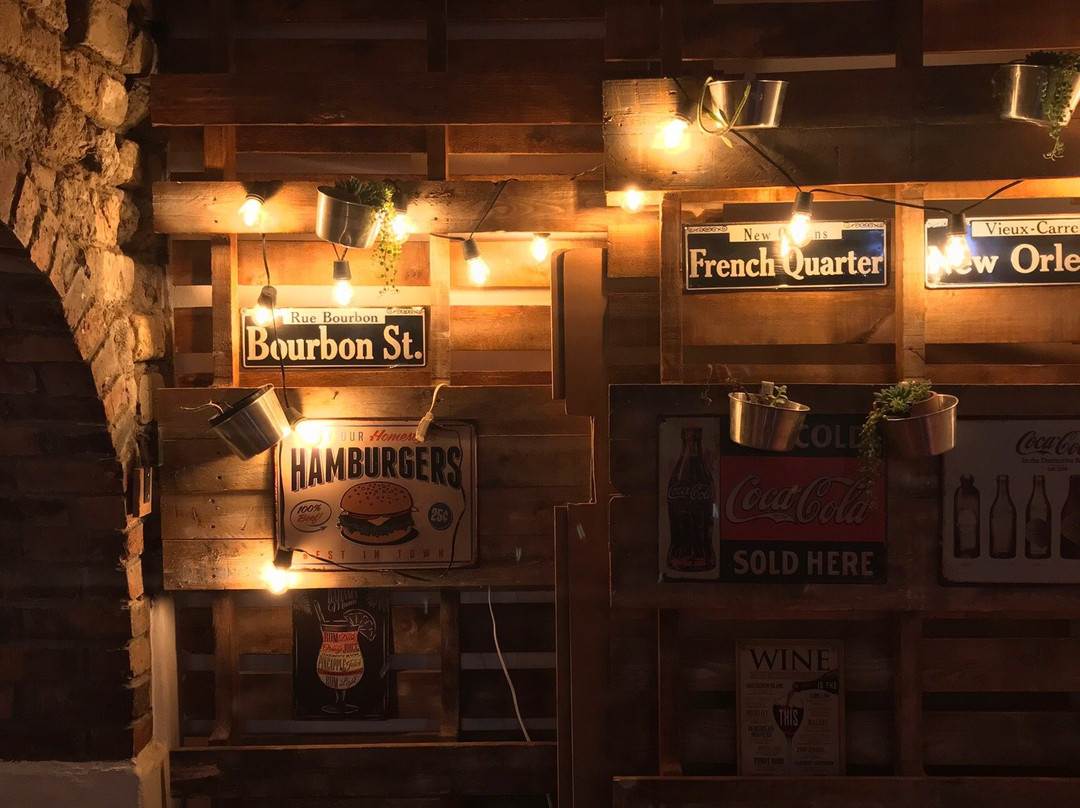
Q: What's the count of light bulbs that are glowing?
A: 12